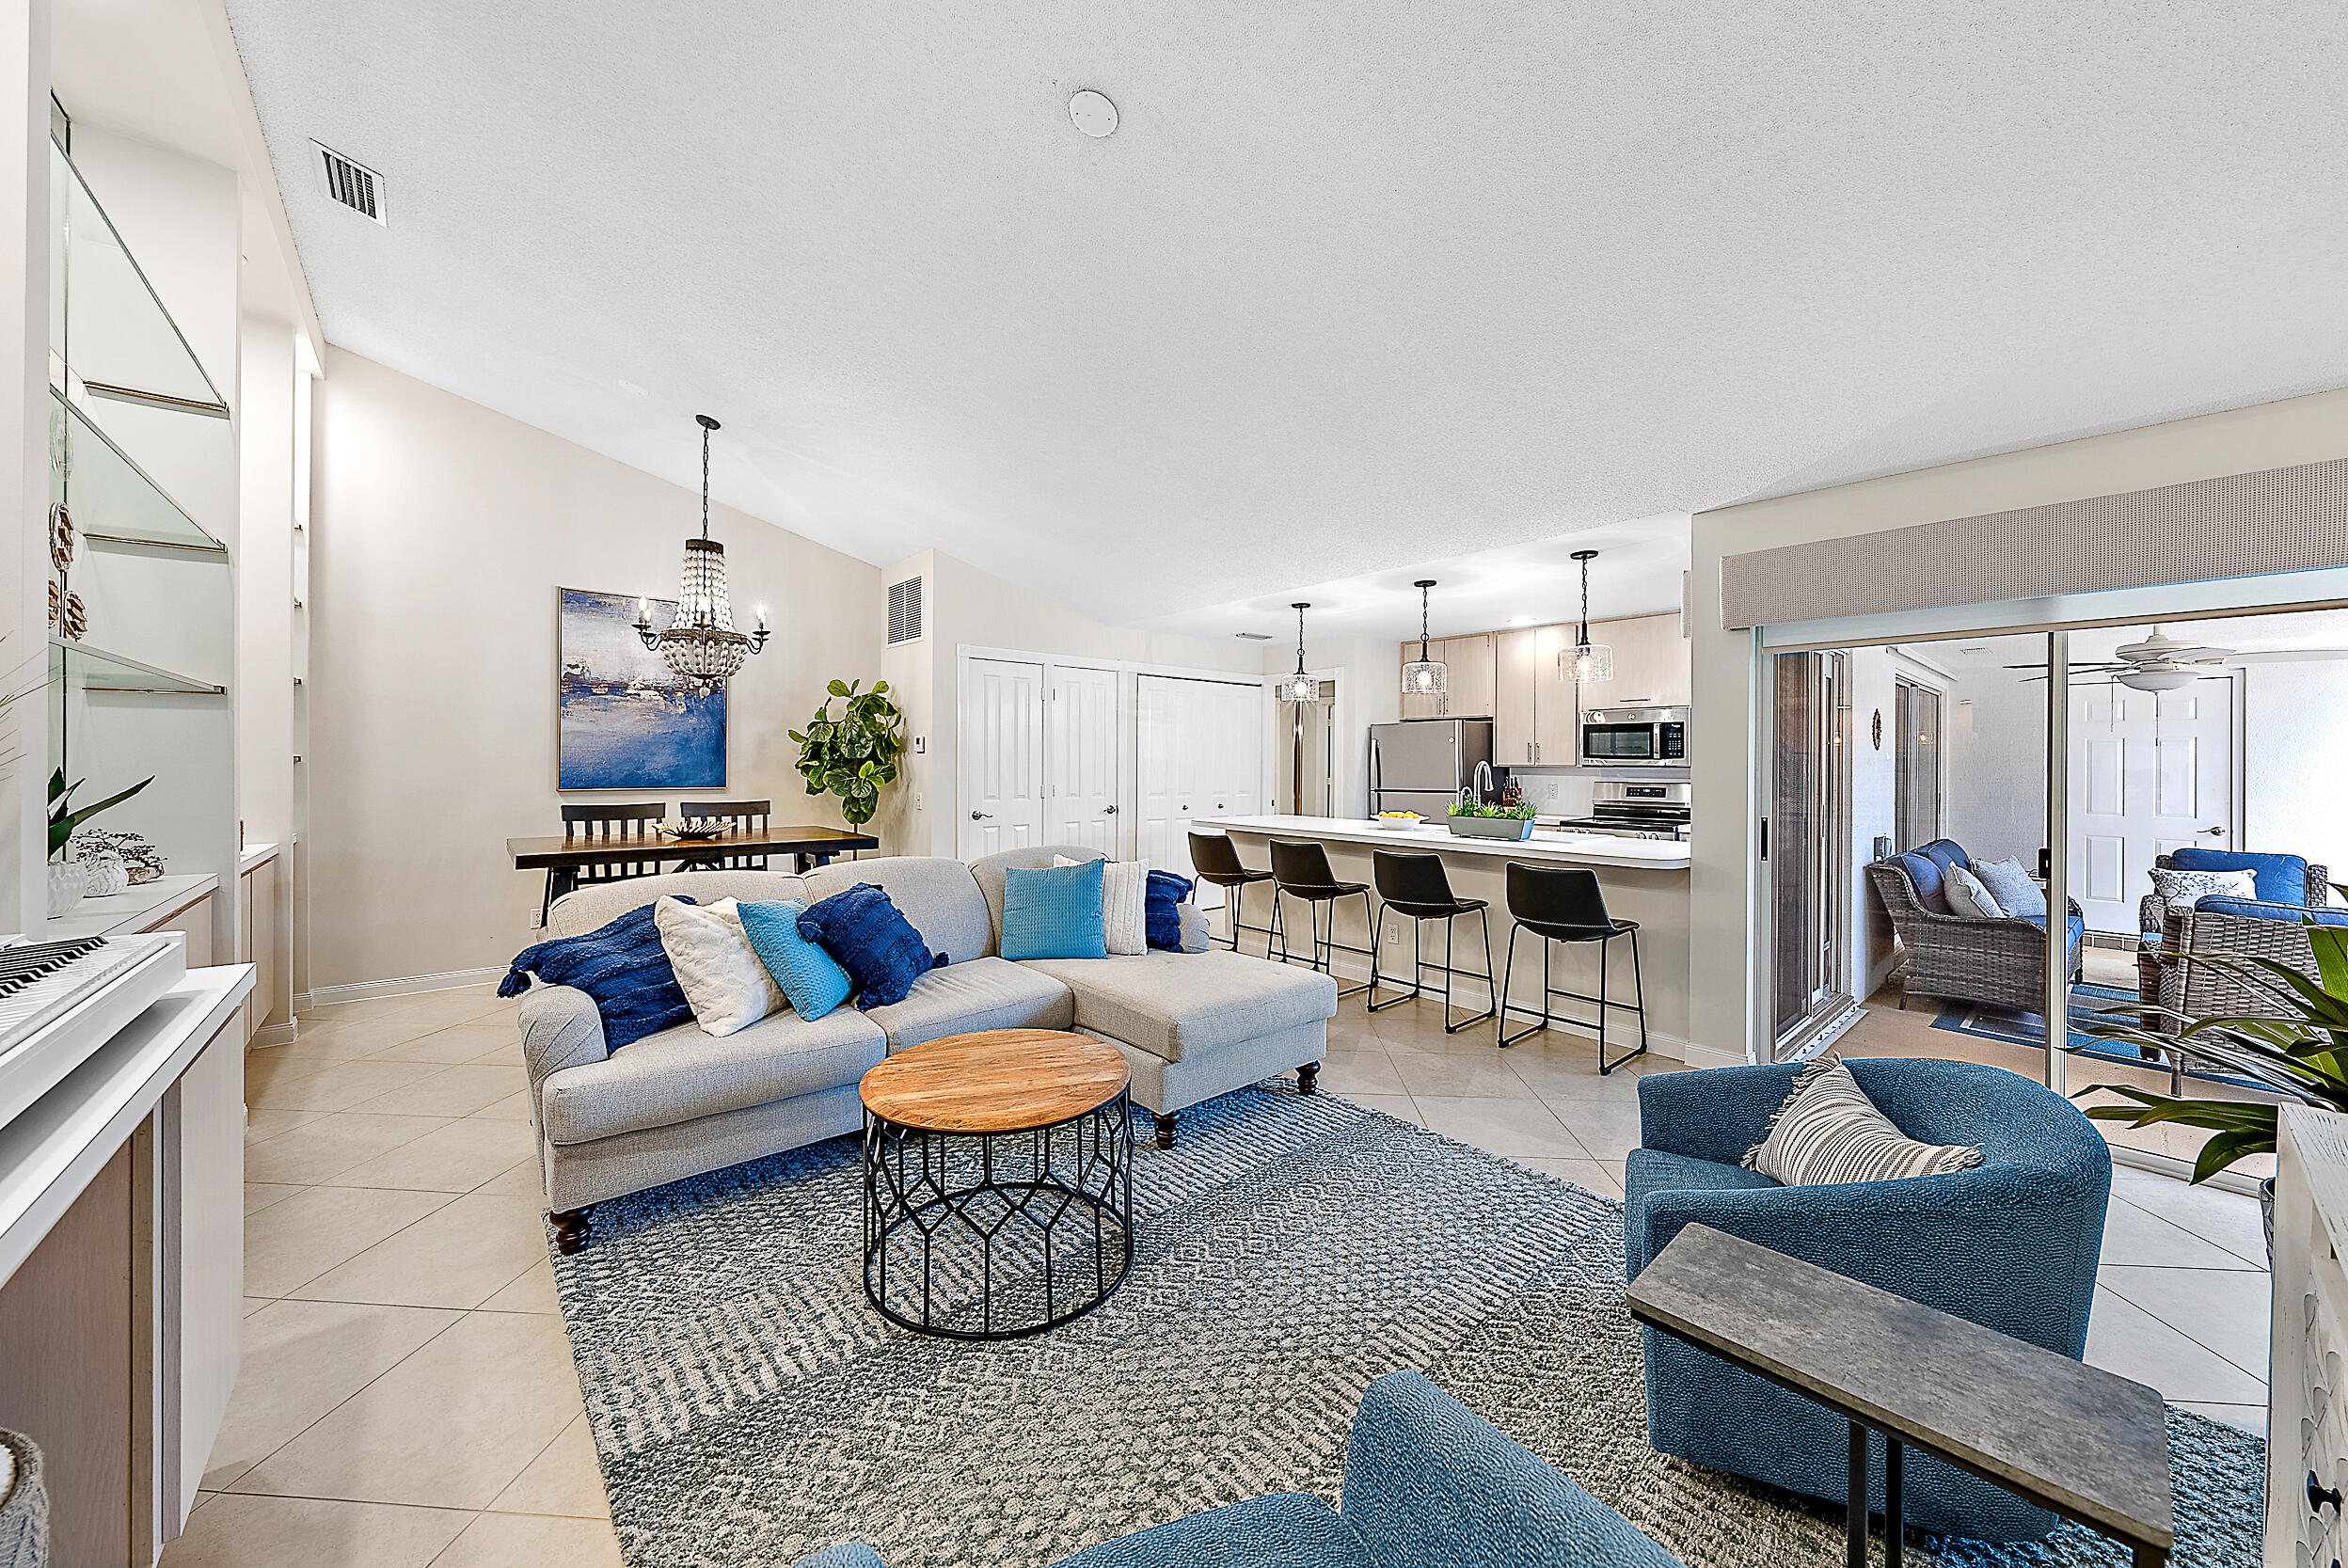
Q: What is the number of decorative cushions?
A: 11